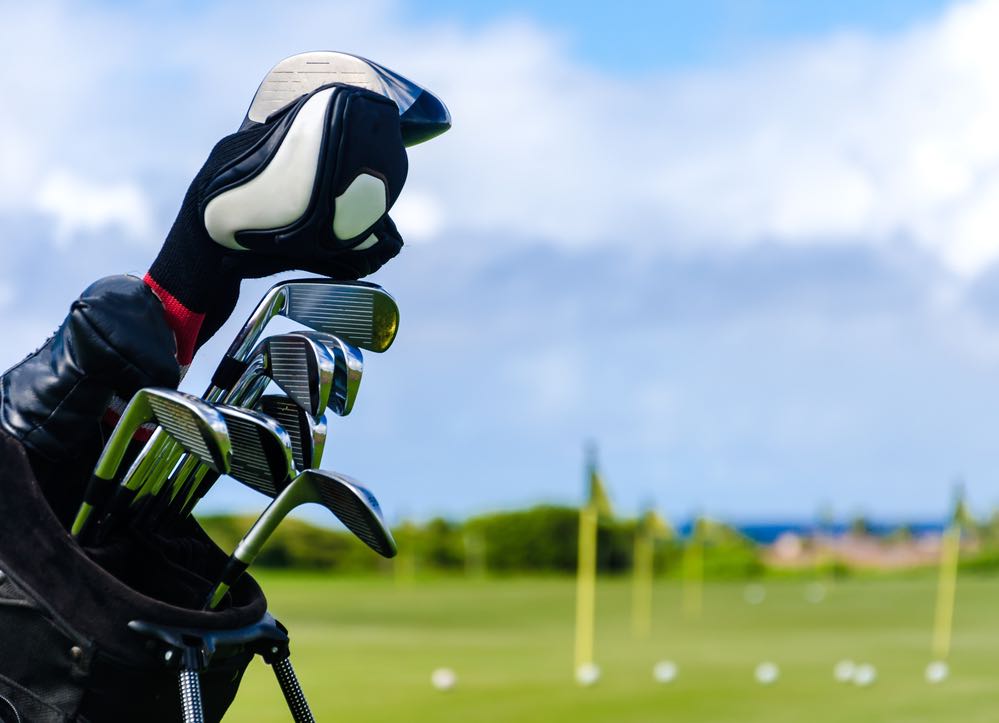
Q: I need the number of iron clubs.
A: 7